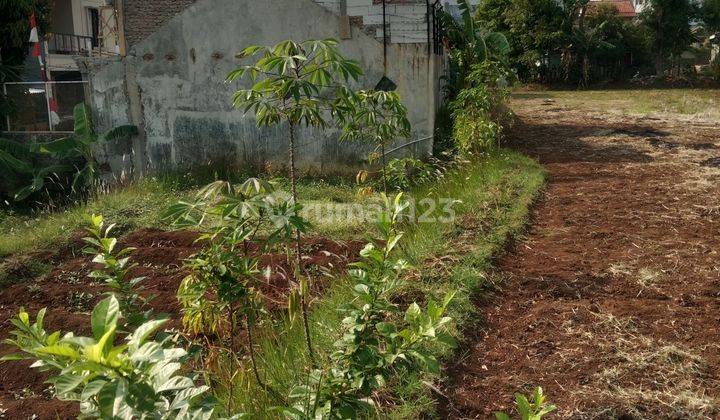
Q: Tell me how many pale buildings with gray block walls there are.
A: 1